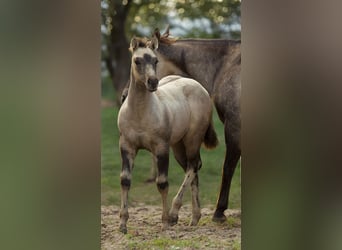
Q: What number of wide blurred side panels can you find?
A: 2